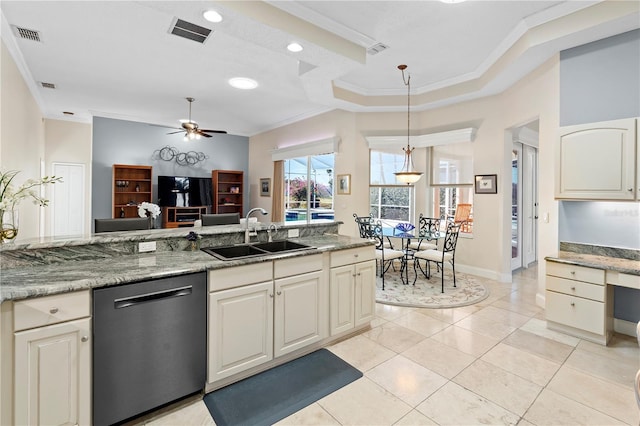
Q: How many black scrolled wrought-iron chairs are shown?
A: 4